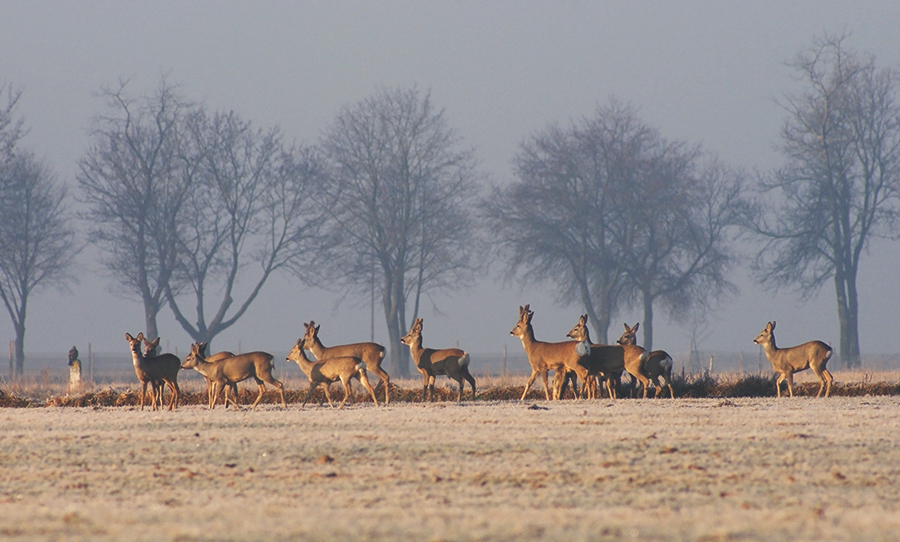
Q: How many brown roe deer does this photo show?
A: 11